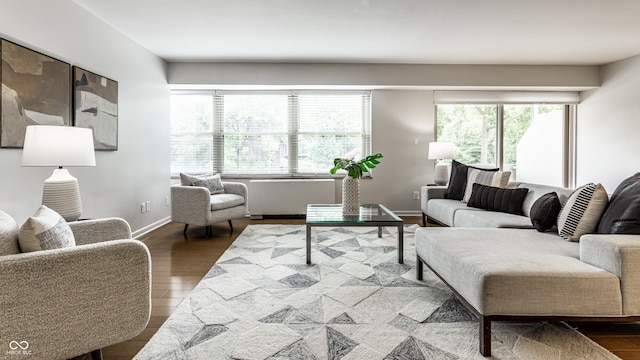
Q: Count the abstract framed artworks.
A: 2